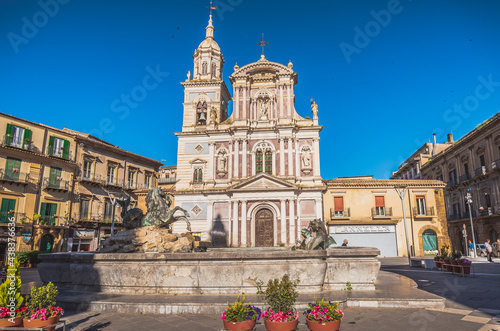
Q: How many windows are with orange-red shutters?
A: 3